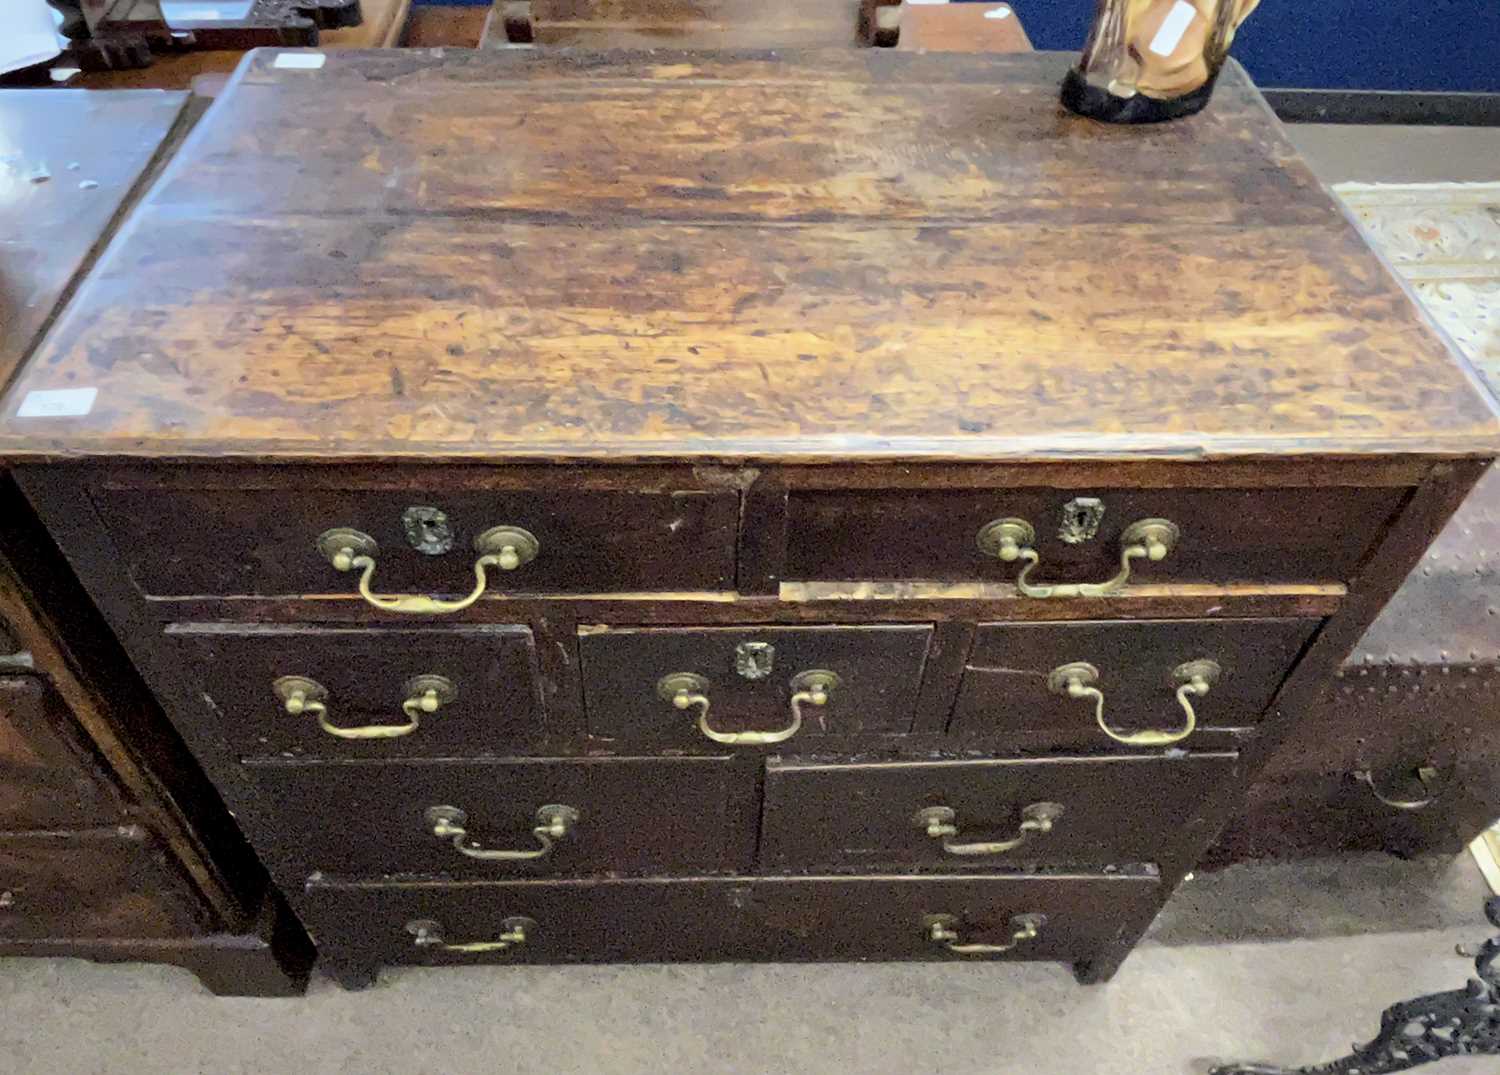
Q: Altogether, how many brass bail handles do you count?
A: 9